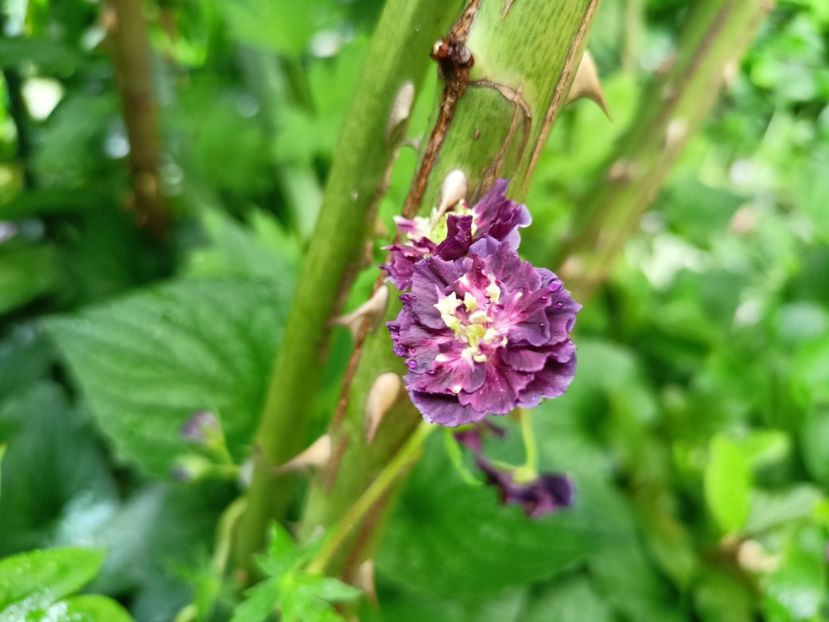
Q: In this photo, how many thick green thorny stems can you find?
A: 3